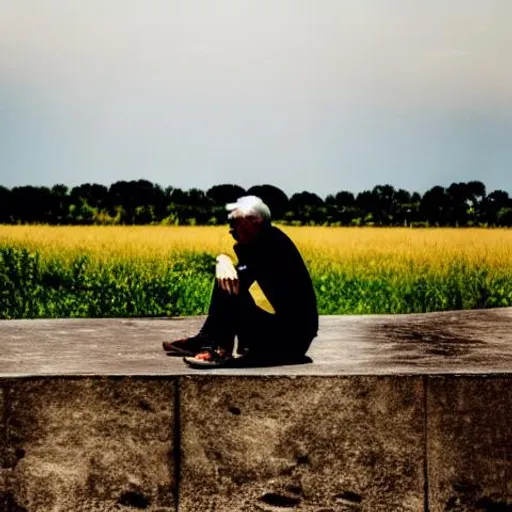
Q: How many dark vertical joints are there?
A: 2